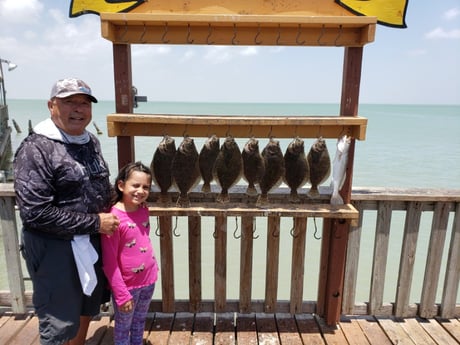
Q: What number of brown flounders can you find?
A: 8